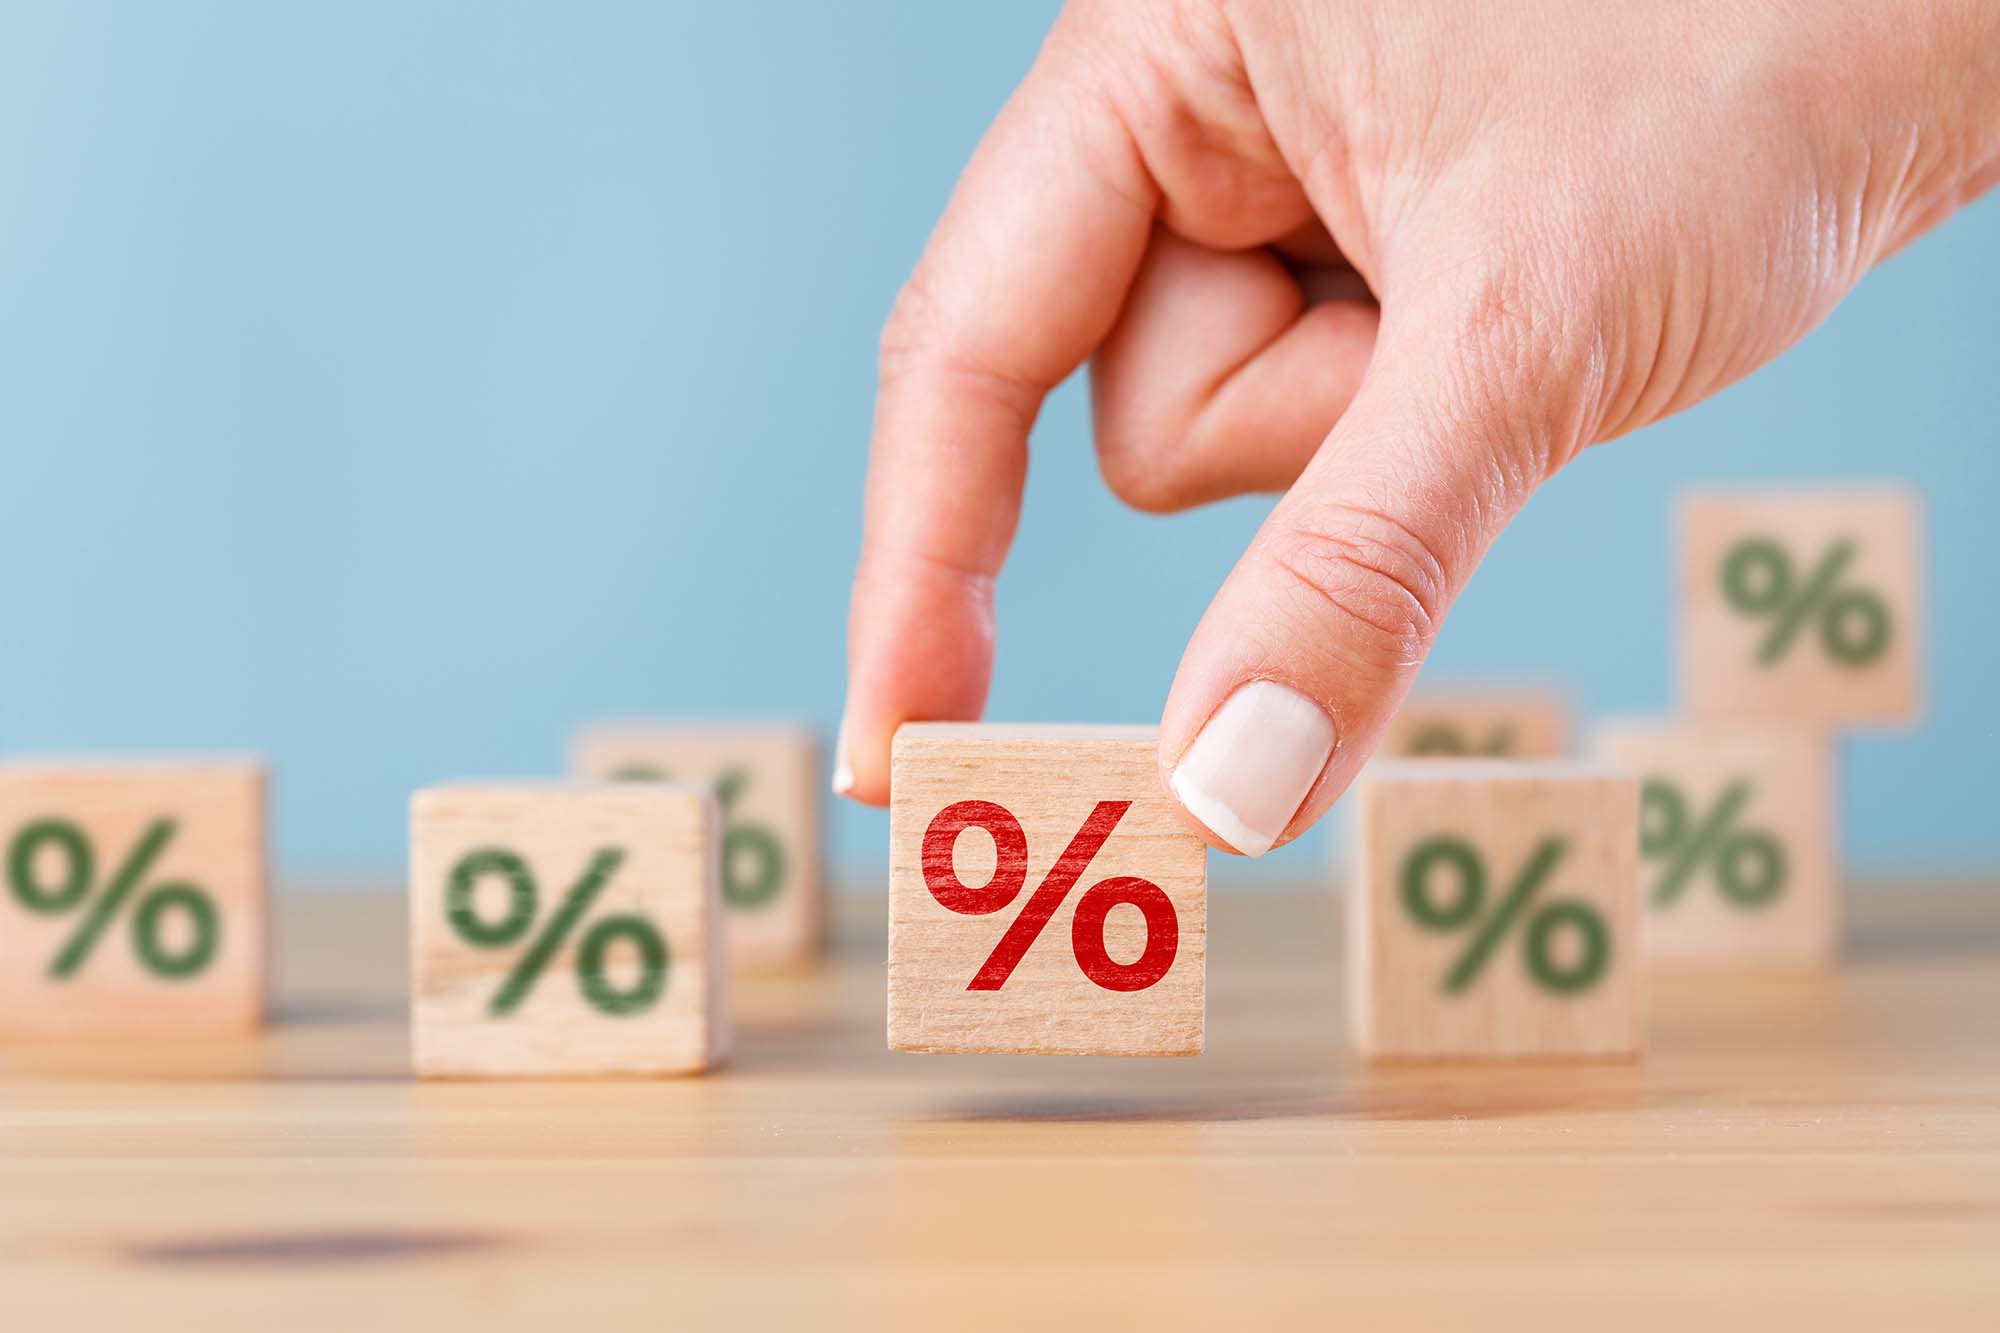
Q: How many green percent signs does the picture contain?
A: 7